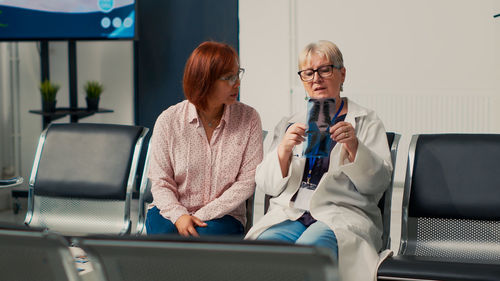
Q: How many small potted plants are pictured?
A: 2